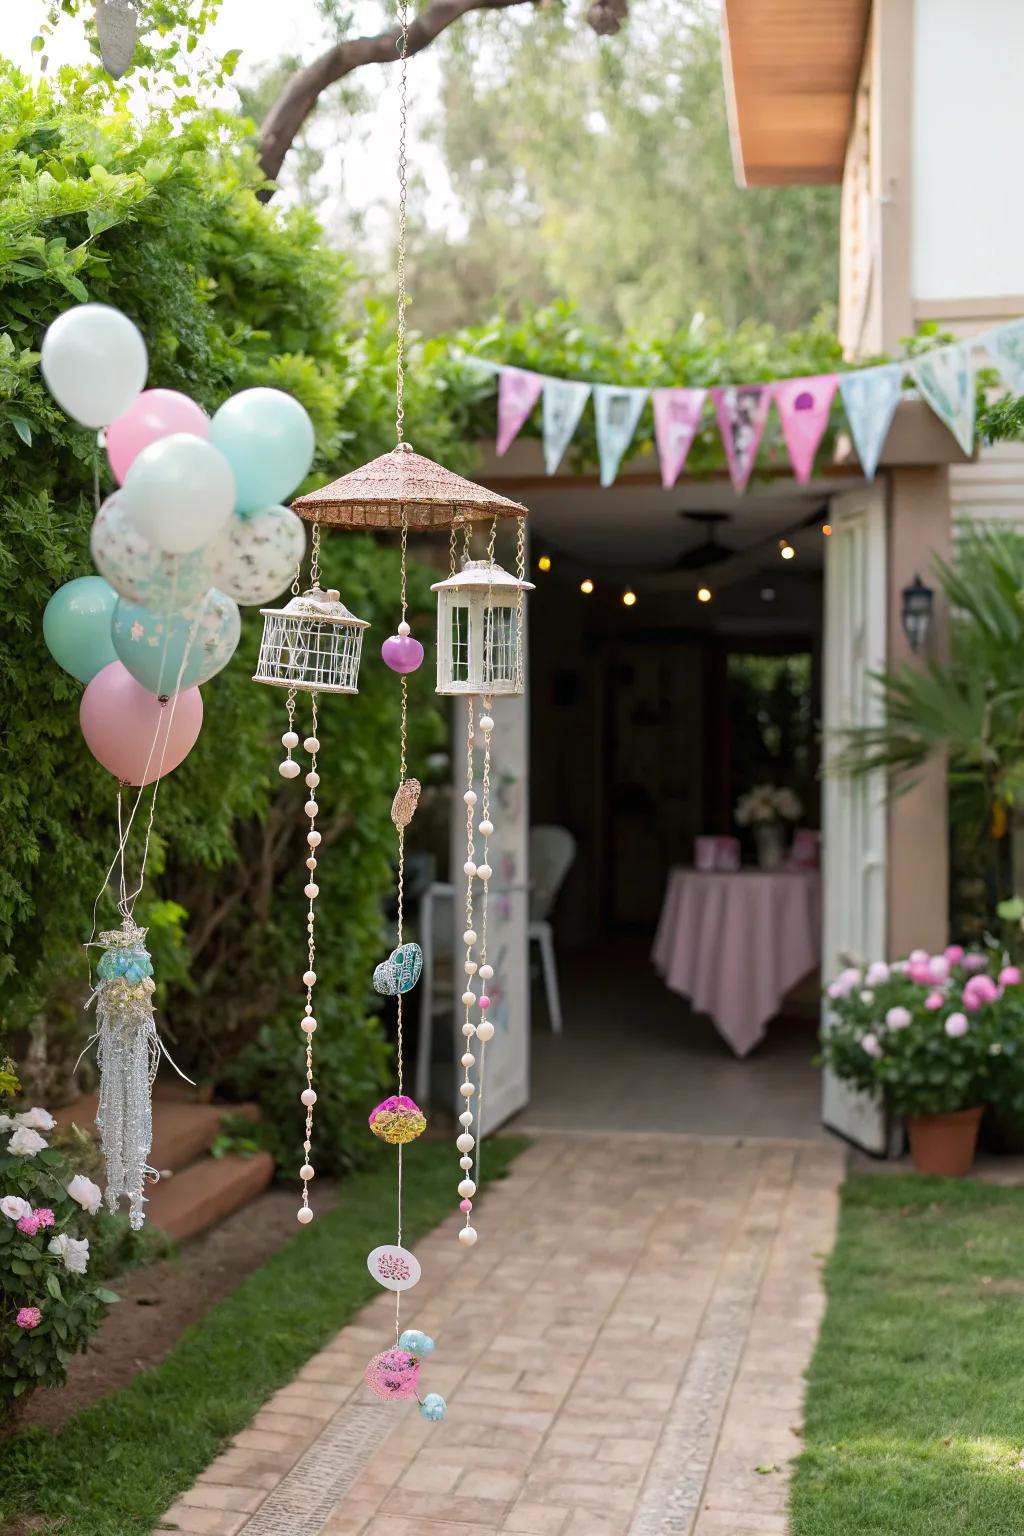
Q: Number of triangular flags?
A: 9